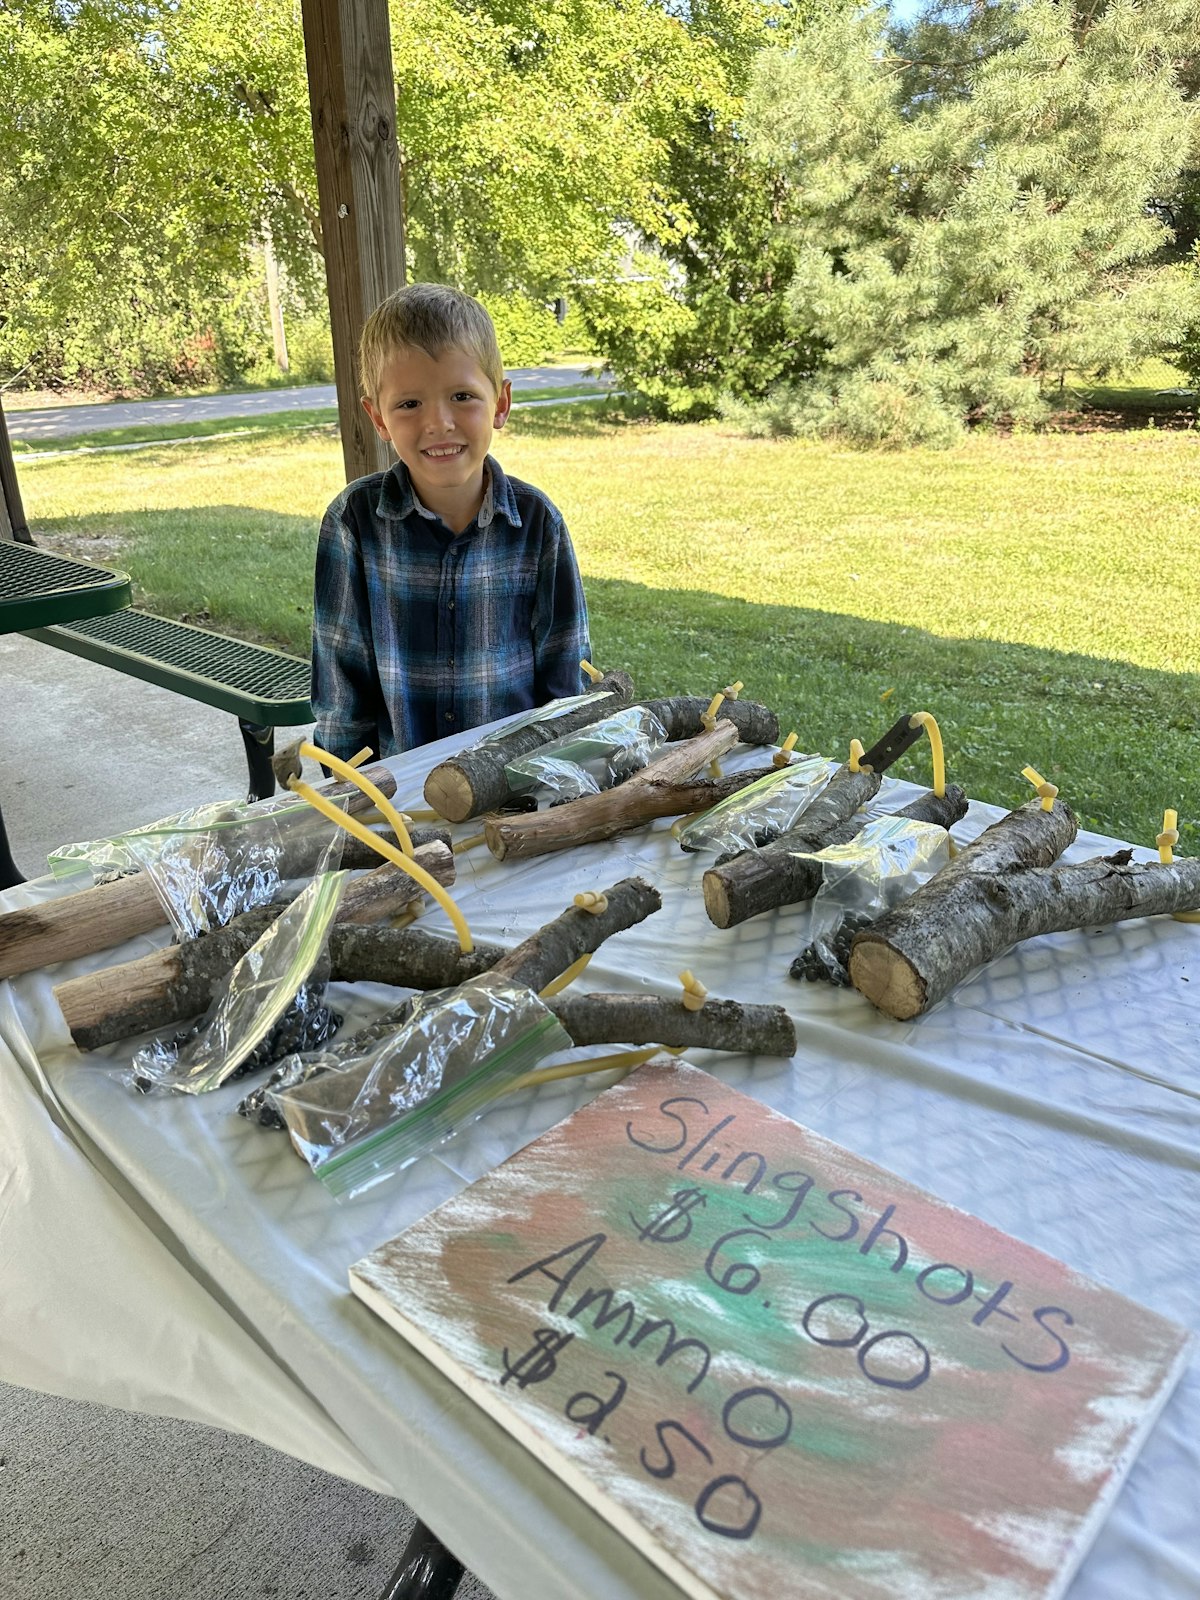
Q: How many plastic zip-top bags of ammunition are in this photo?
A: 8